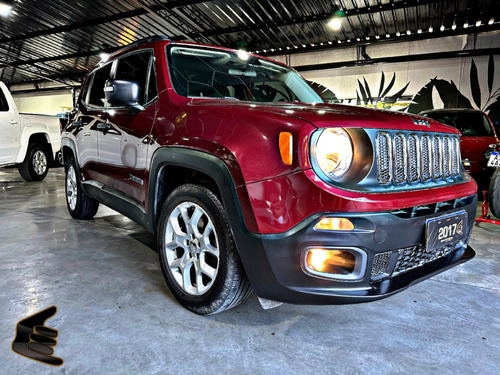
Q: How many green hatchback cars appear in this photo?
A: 0